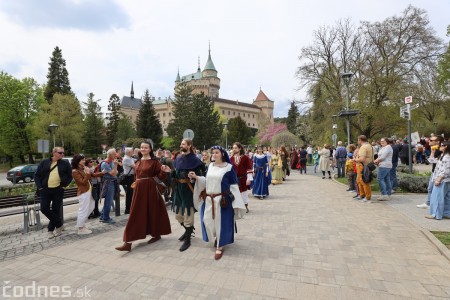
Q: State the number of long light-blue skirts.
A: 1